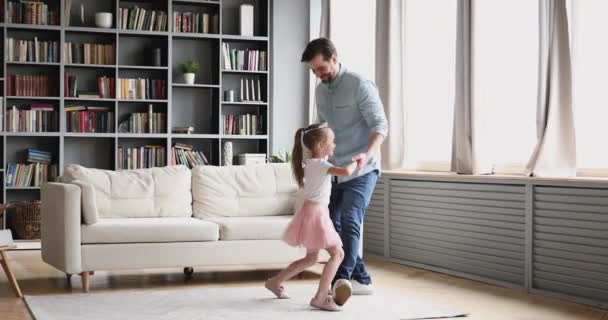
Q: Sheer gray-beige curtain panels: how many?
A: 4